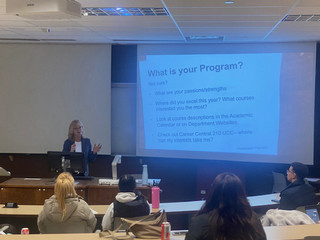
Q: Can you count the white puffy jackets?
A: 1